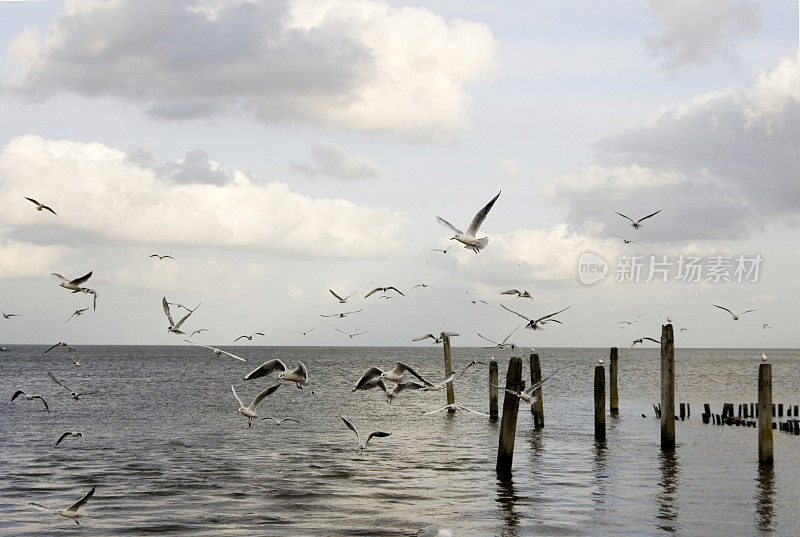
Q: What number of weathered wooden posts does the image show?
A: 8